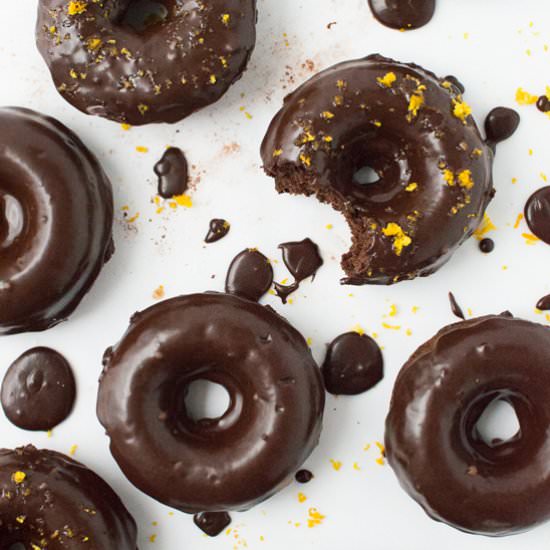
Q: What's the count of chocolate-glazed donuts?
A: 6